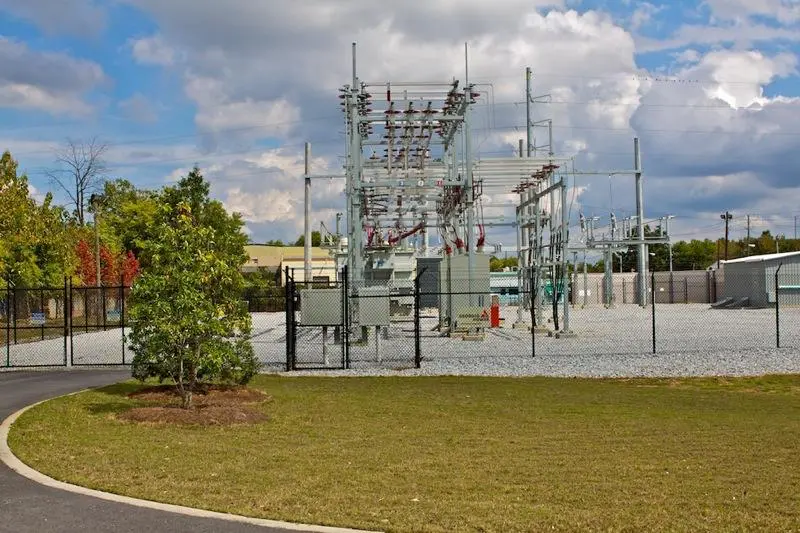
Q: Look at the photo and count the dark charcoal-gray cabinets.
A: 1